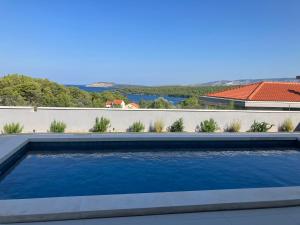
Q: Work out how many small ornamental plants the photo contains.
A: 10